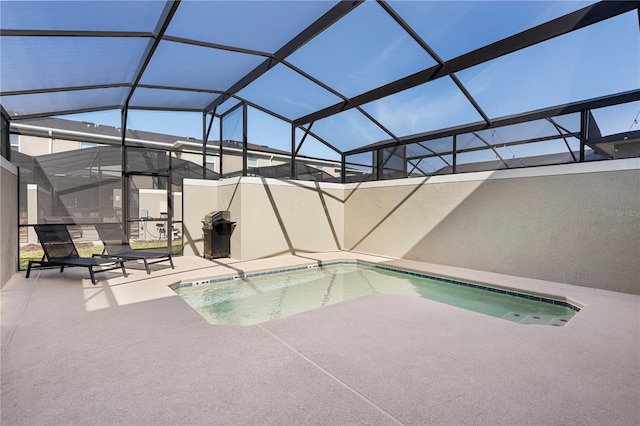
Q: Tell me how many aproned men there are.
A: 0